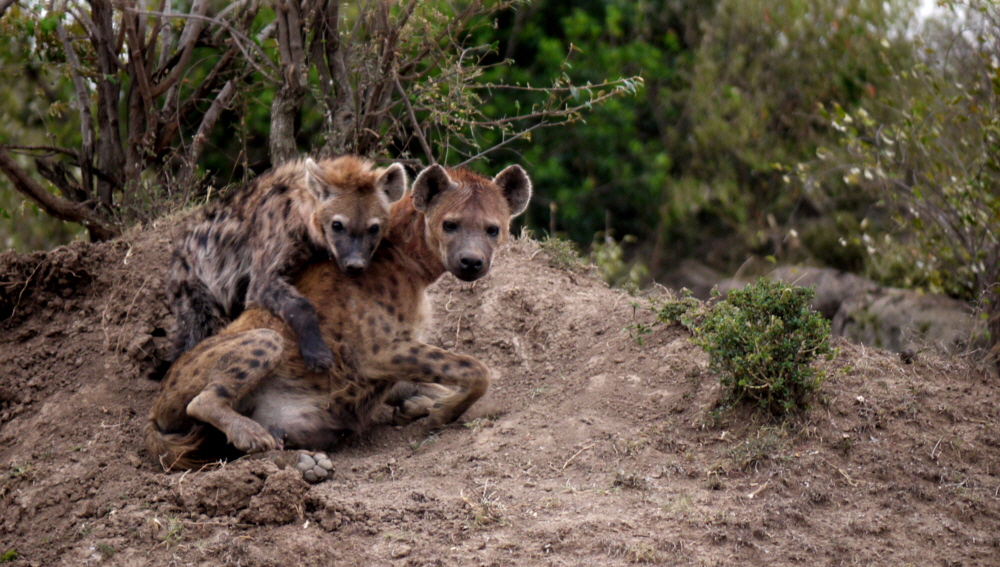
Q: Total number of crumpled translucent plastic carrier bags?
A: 0